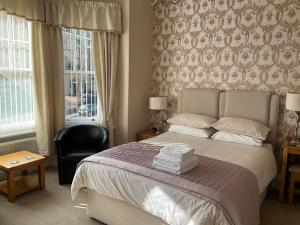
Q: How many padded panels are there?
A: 2